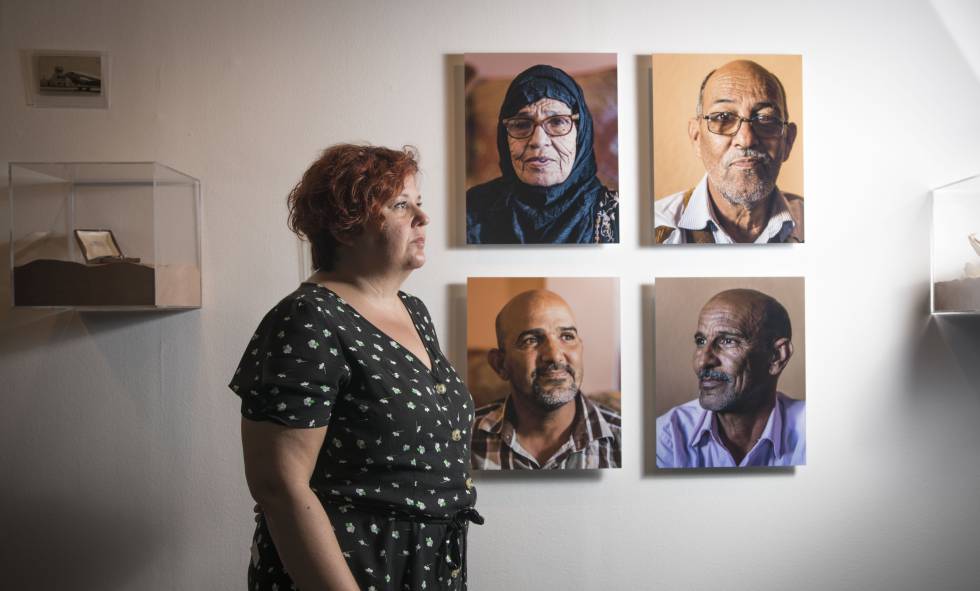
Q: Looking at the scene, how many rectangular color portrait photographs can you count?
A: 4